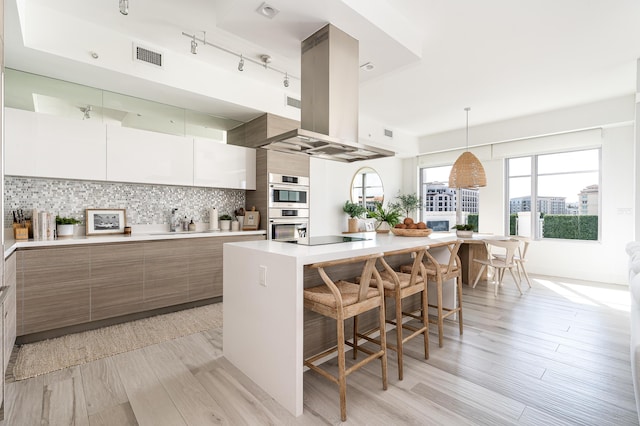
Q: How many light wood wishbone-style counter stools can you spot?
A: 3